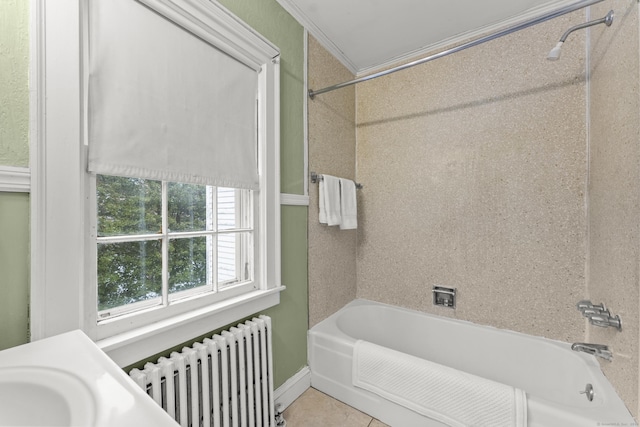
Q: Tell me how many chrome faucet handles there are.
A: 3